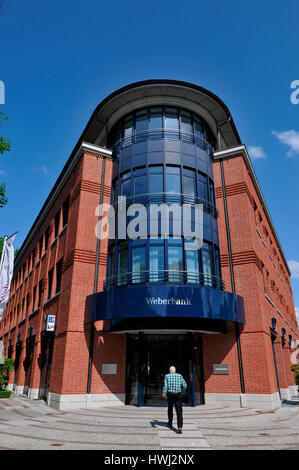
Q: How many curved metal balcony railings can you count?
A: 3